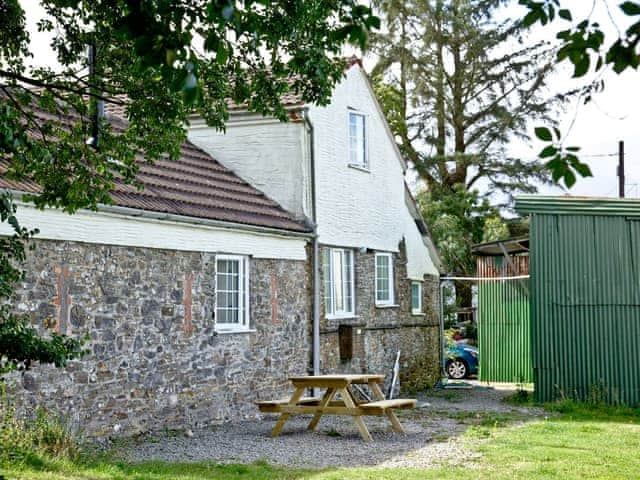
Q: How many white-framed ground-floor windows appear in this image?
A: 4